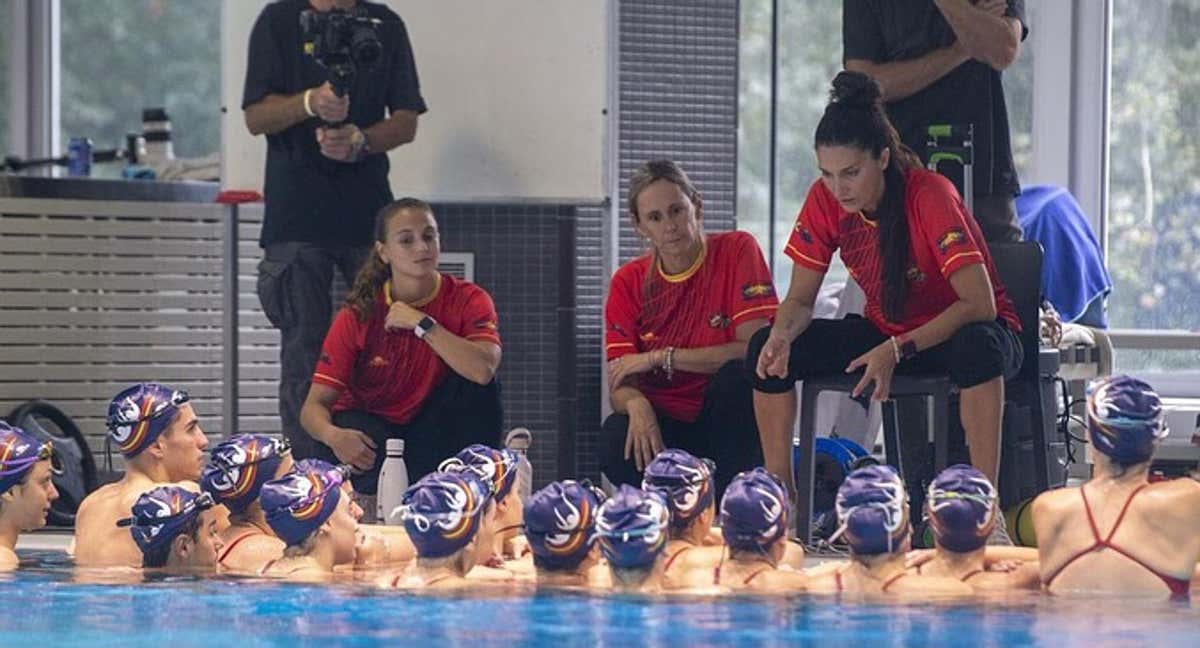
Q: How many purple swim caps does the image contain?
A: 14